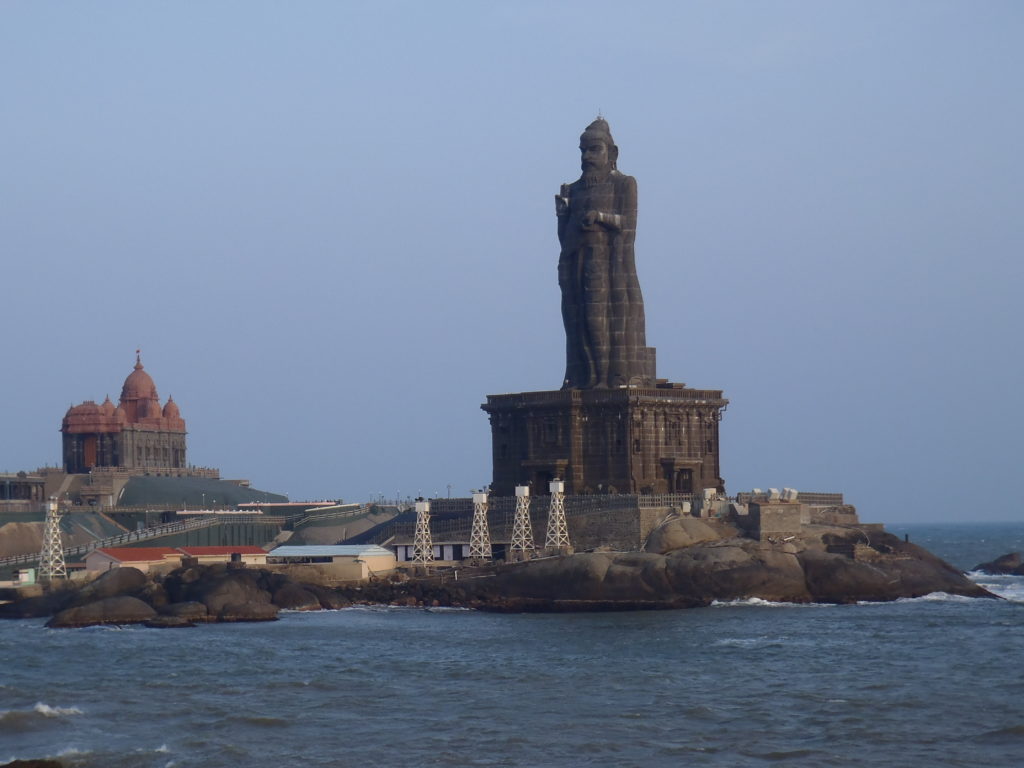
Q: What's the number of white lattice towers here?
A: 5